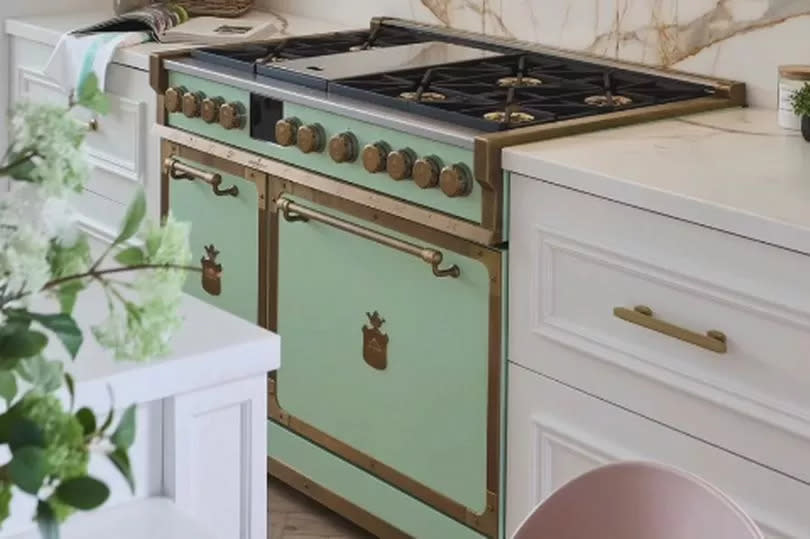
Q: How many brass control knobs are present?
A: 11